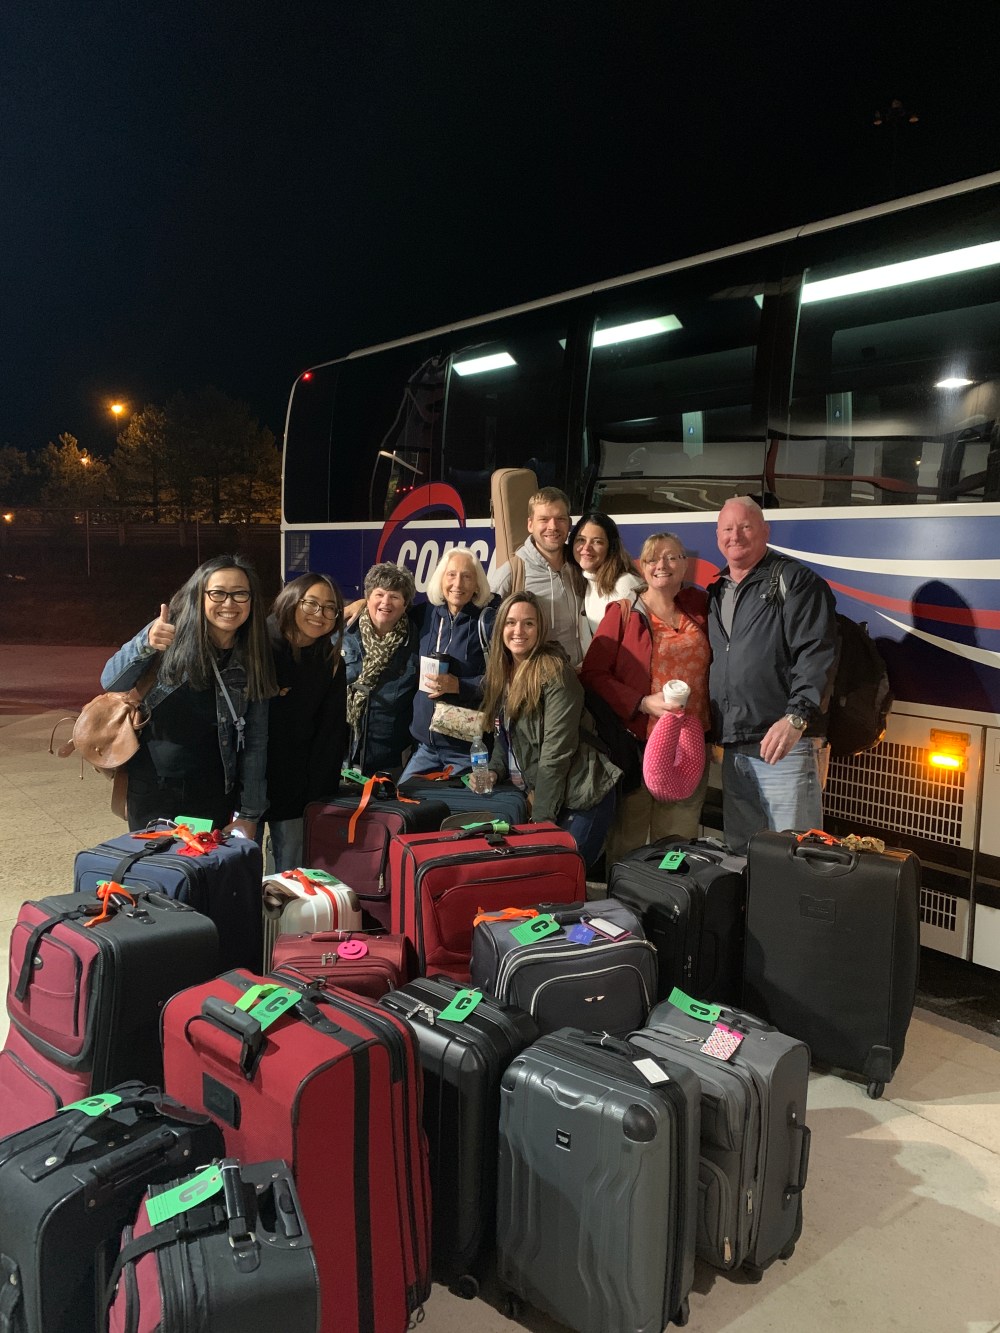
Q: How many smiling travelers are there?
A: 9